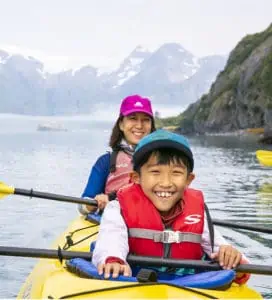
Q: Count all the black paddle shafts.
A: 2